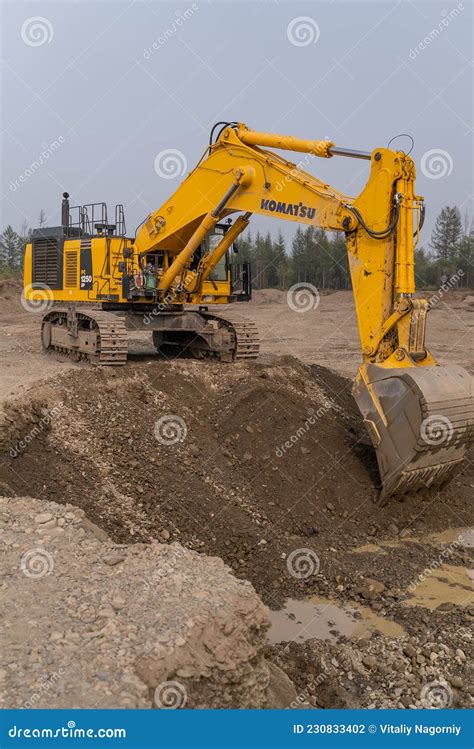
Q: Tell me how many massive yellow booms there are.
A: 1